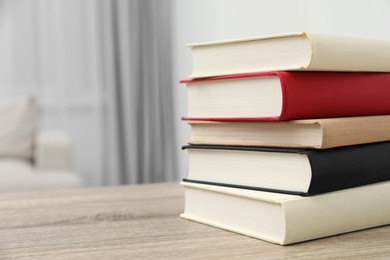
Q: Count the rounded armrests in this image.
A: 1